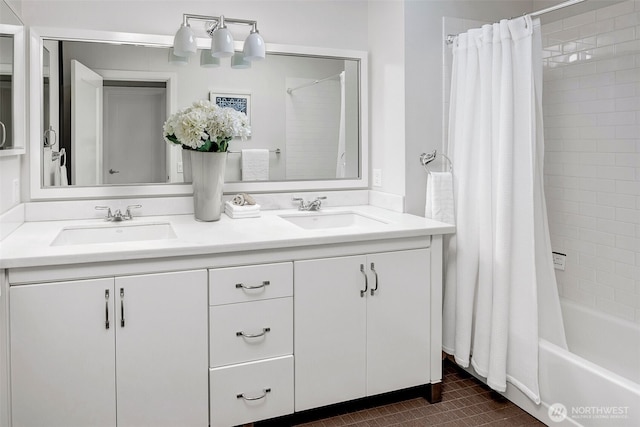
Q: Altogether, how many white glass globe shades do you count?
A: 3